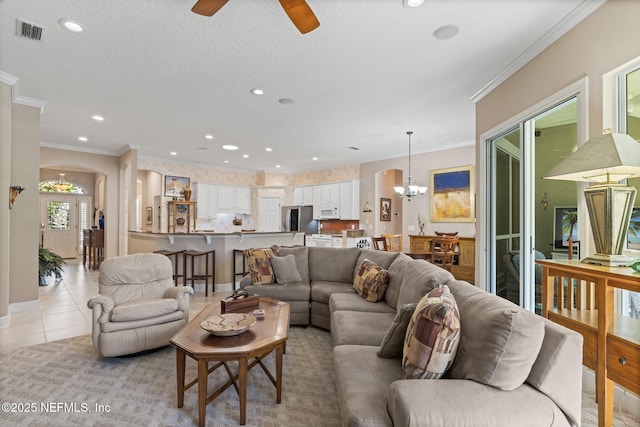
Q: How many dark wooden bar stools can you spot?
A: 3